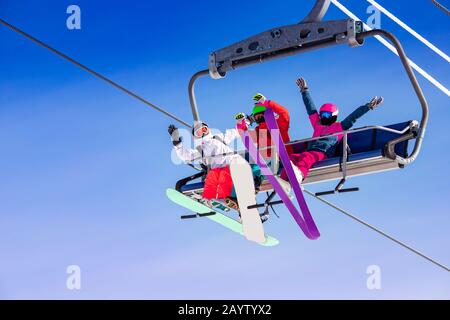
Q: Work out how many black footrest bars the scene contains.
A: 3